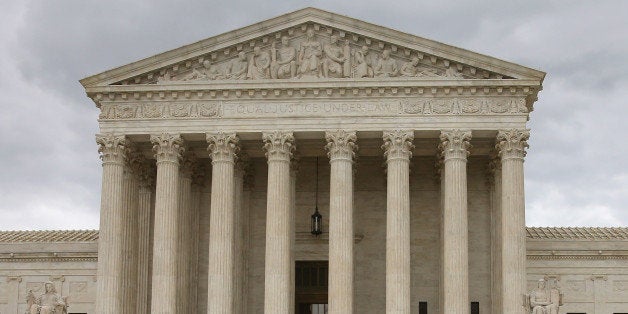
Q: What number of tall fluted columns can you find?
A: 8